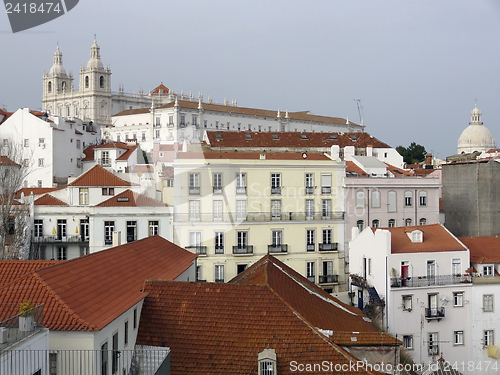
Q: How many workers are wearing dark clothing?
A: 0